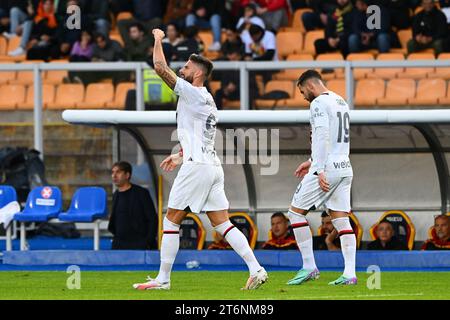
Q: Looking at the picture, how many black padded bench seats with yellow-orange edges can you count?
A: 6